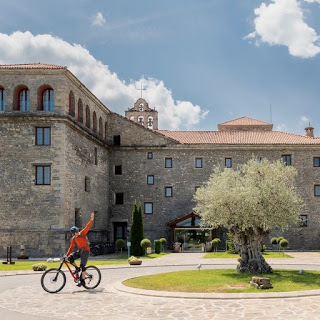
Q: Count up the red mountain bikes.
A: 1